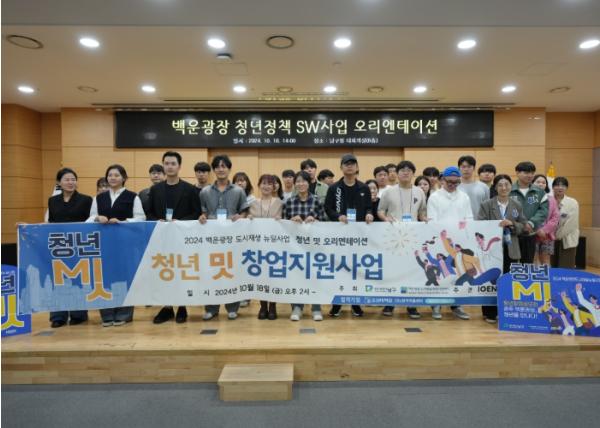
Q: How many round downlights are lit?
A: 11